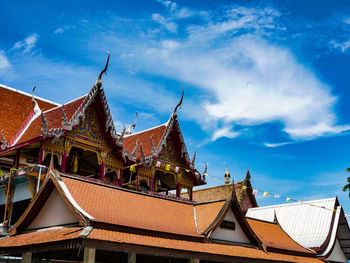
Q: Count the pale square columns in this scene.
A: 4